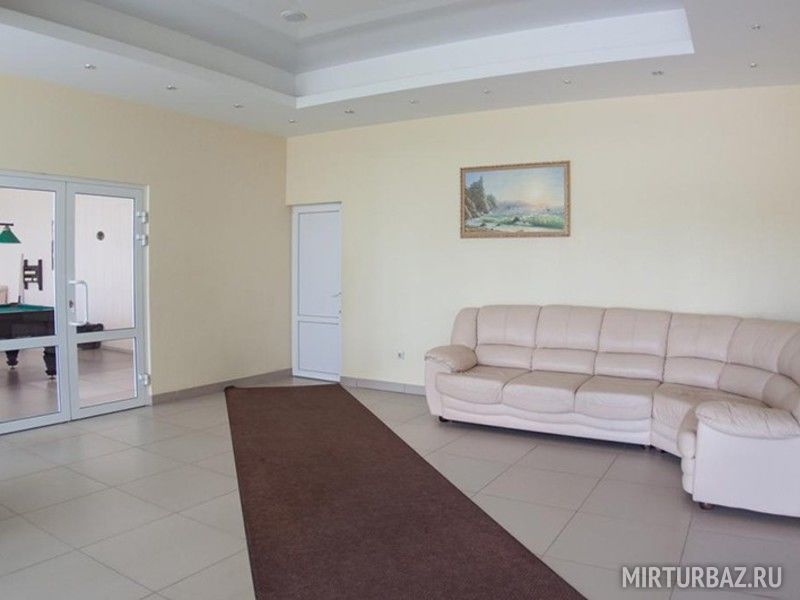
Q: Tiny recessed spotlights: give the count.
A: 11